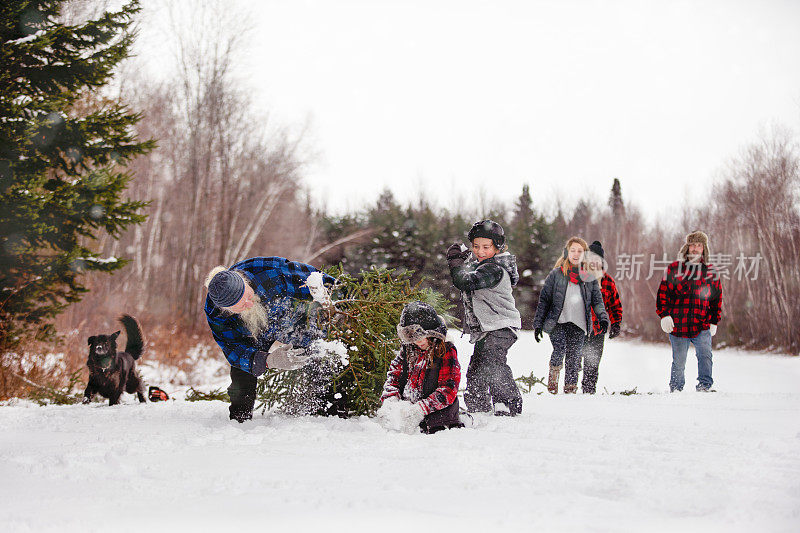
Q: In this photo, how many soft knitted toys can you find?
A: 0